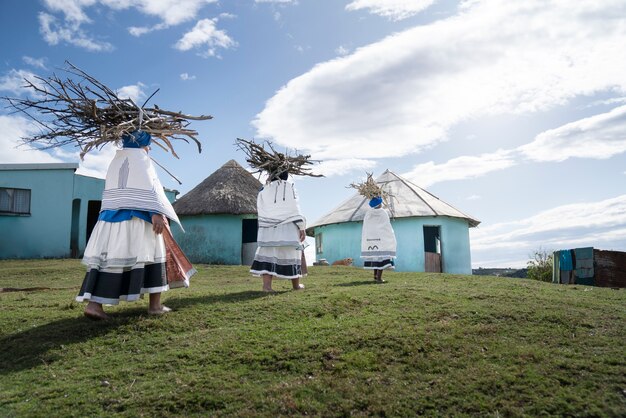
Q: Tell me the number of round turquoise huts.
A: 2